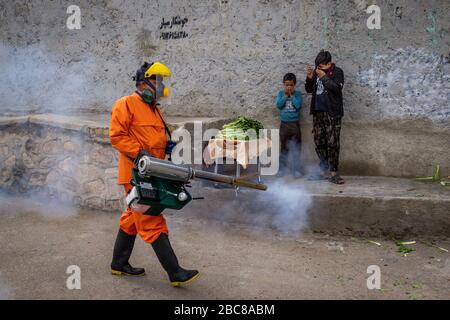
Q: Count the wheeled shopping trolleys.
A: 0